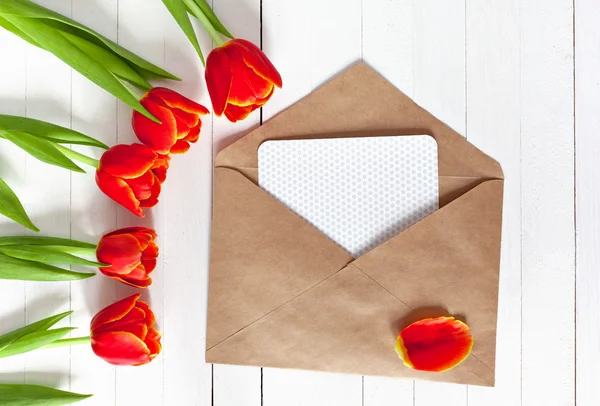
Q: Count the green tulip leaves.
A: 14